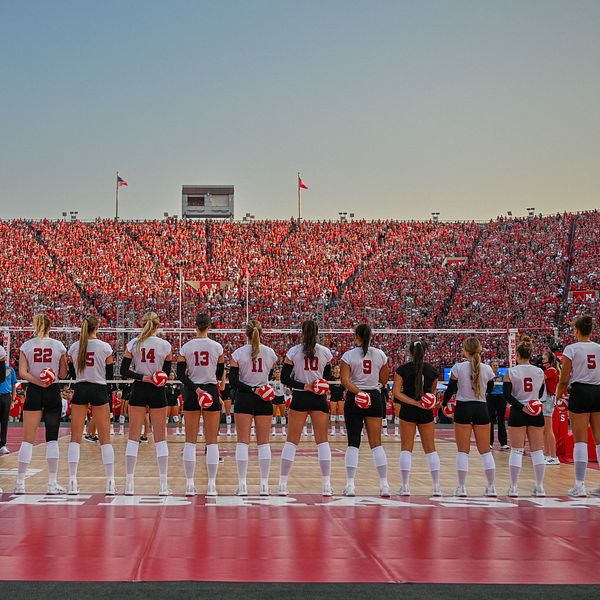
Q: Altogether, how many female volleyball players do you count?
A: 11